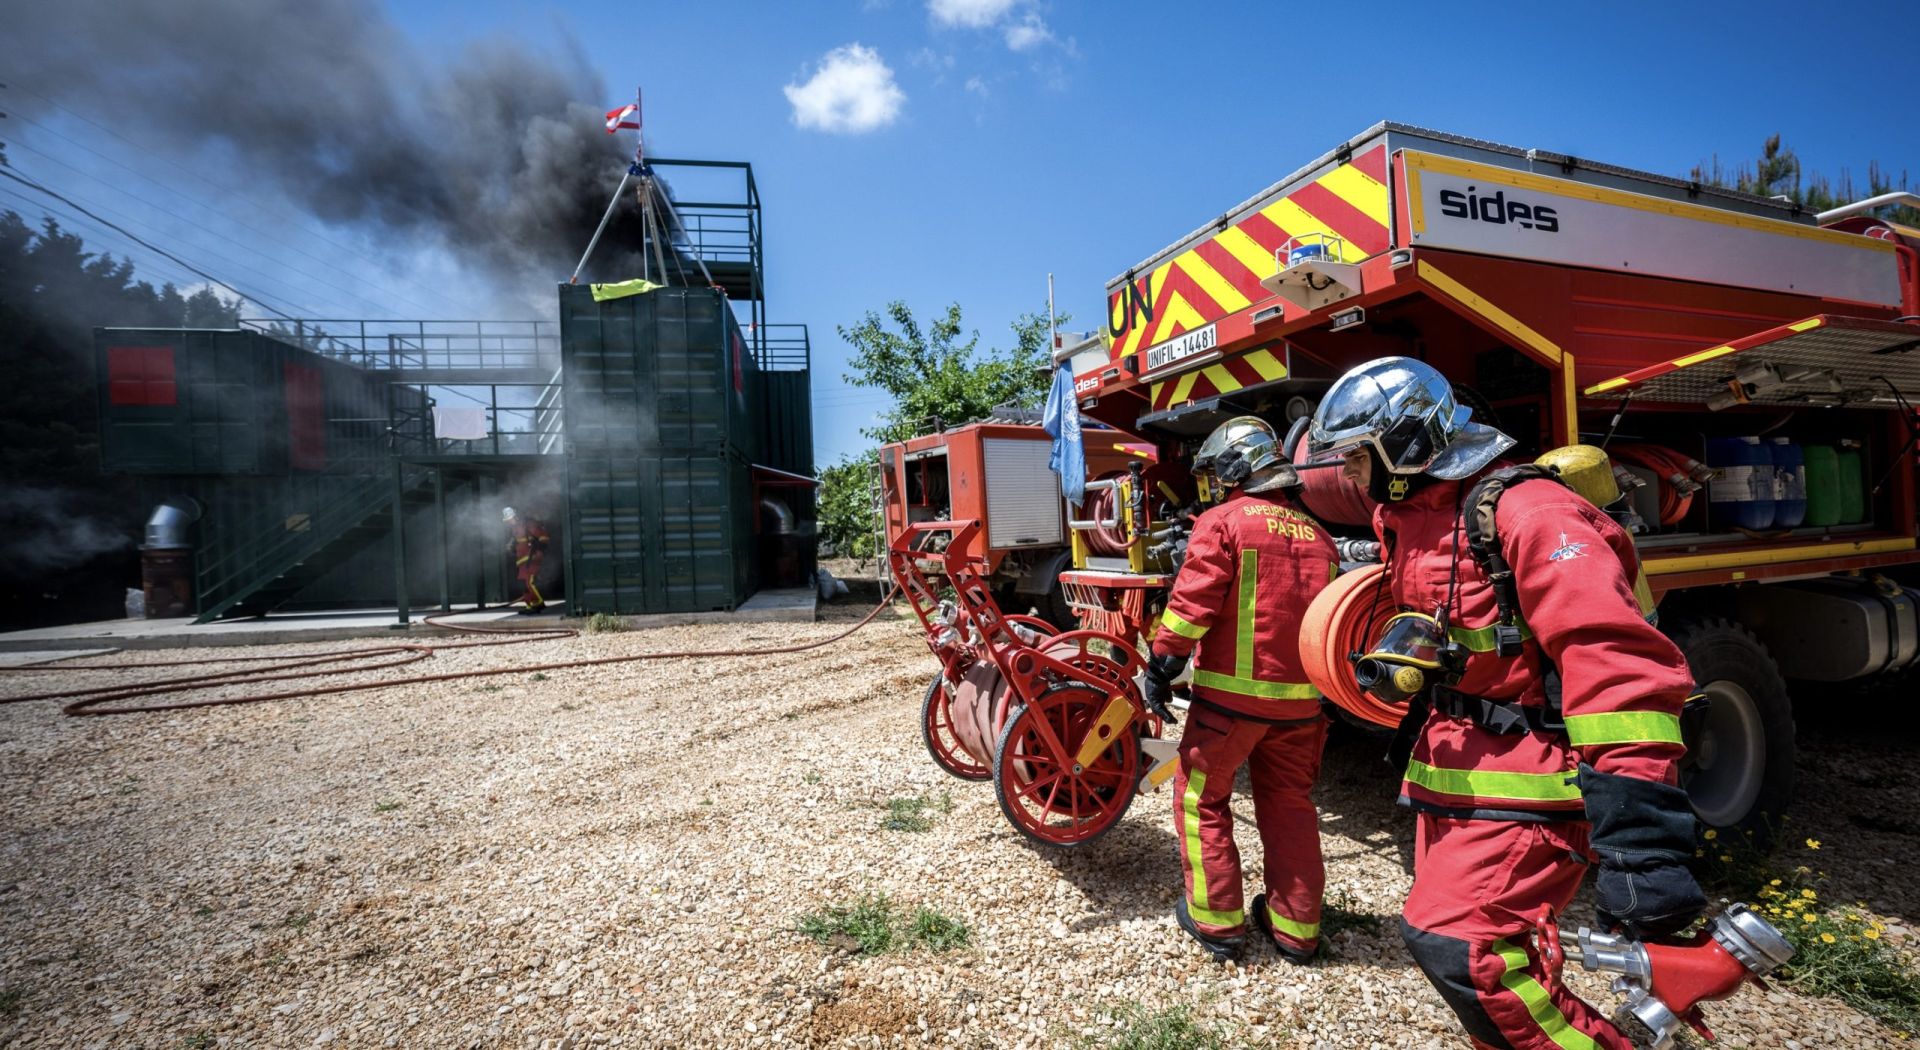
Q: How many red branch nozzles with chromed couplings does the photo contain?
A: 1